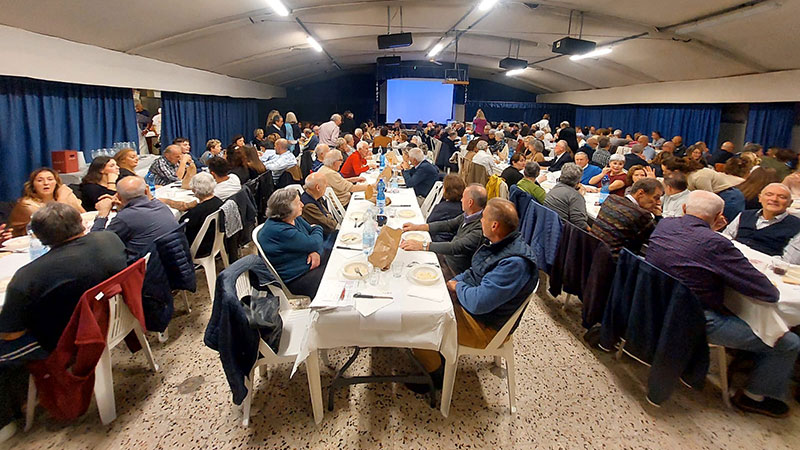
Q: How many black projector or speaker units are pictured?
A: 4